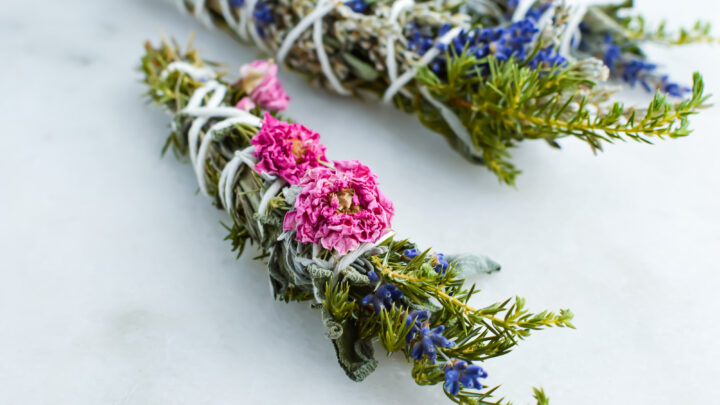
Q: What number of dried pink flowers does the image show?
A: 3